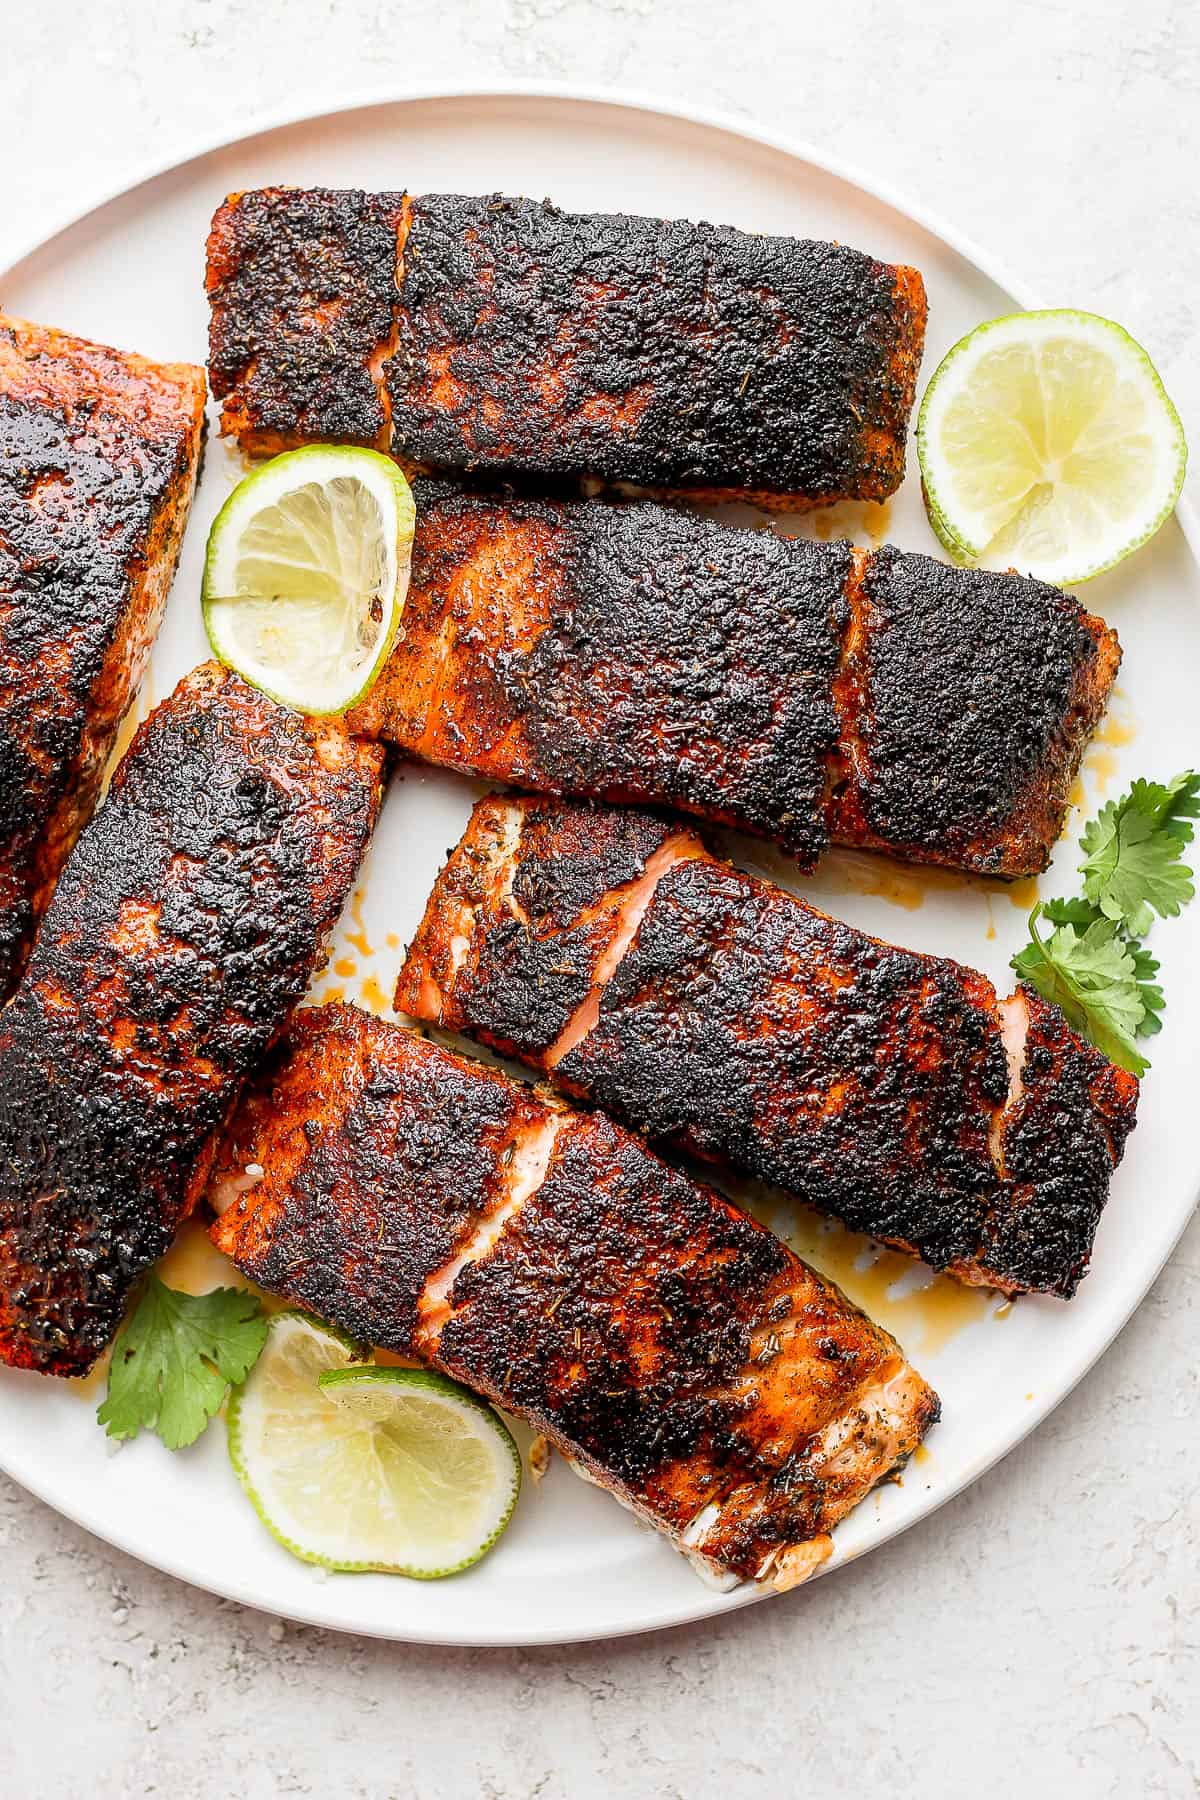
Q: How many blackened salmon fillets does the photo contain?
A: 6